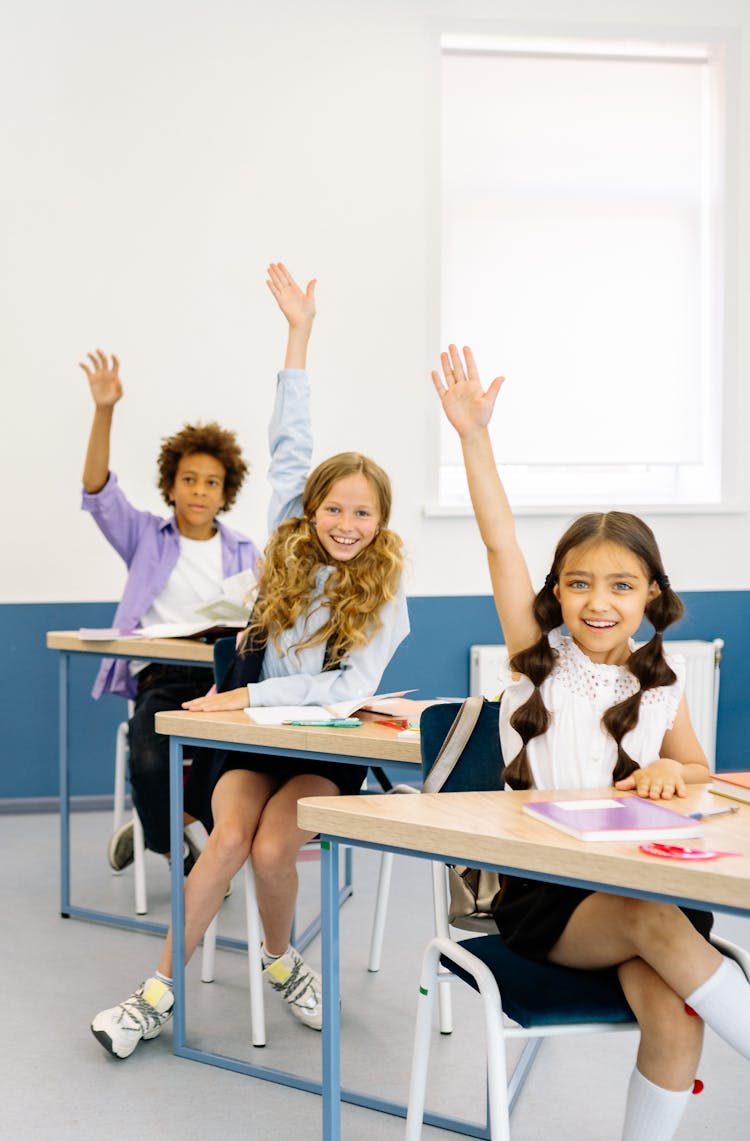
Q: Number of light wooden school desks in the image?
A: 3